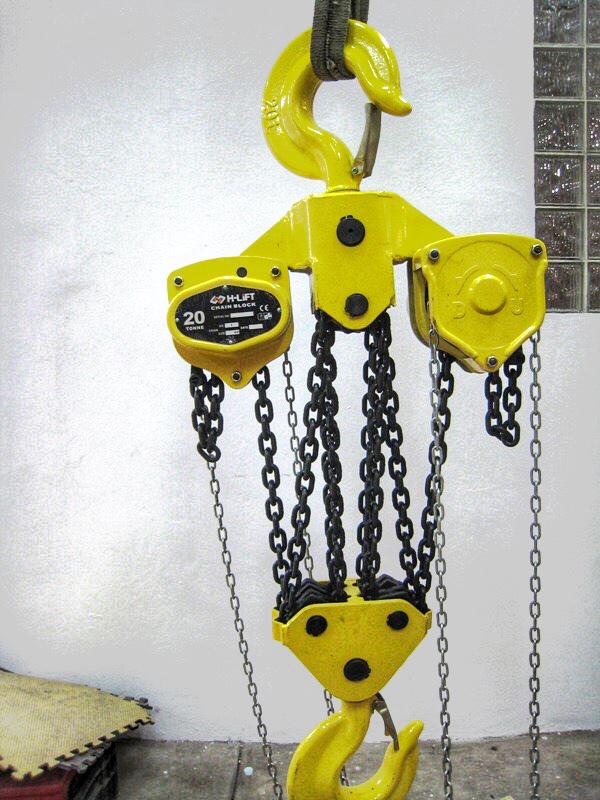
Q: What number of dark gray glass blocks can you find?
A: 12